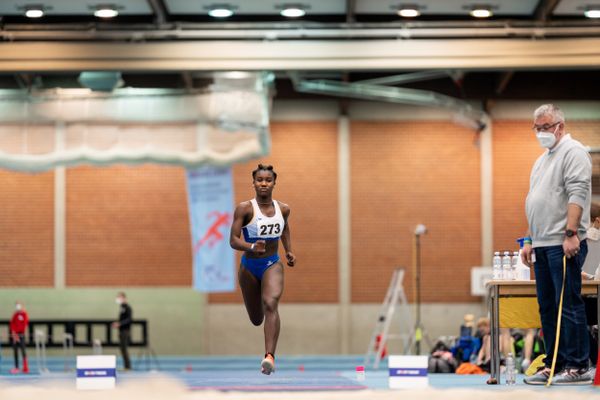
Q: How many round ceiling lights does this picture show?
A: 7